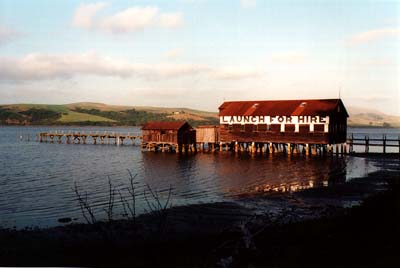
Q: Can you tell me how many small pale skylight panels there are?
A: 2